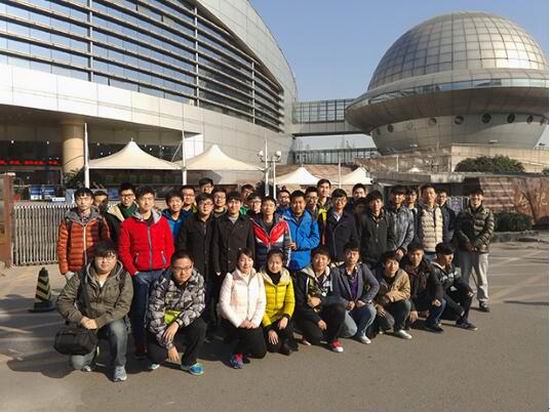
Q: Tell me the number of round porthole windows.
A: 9